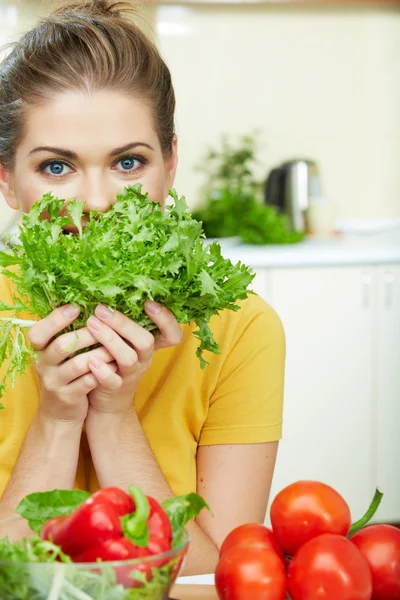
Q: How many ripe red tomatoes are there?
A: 5